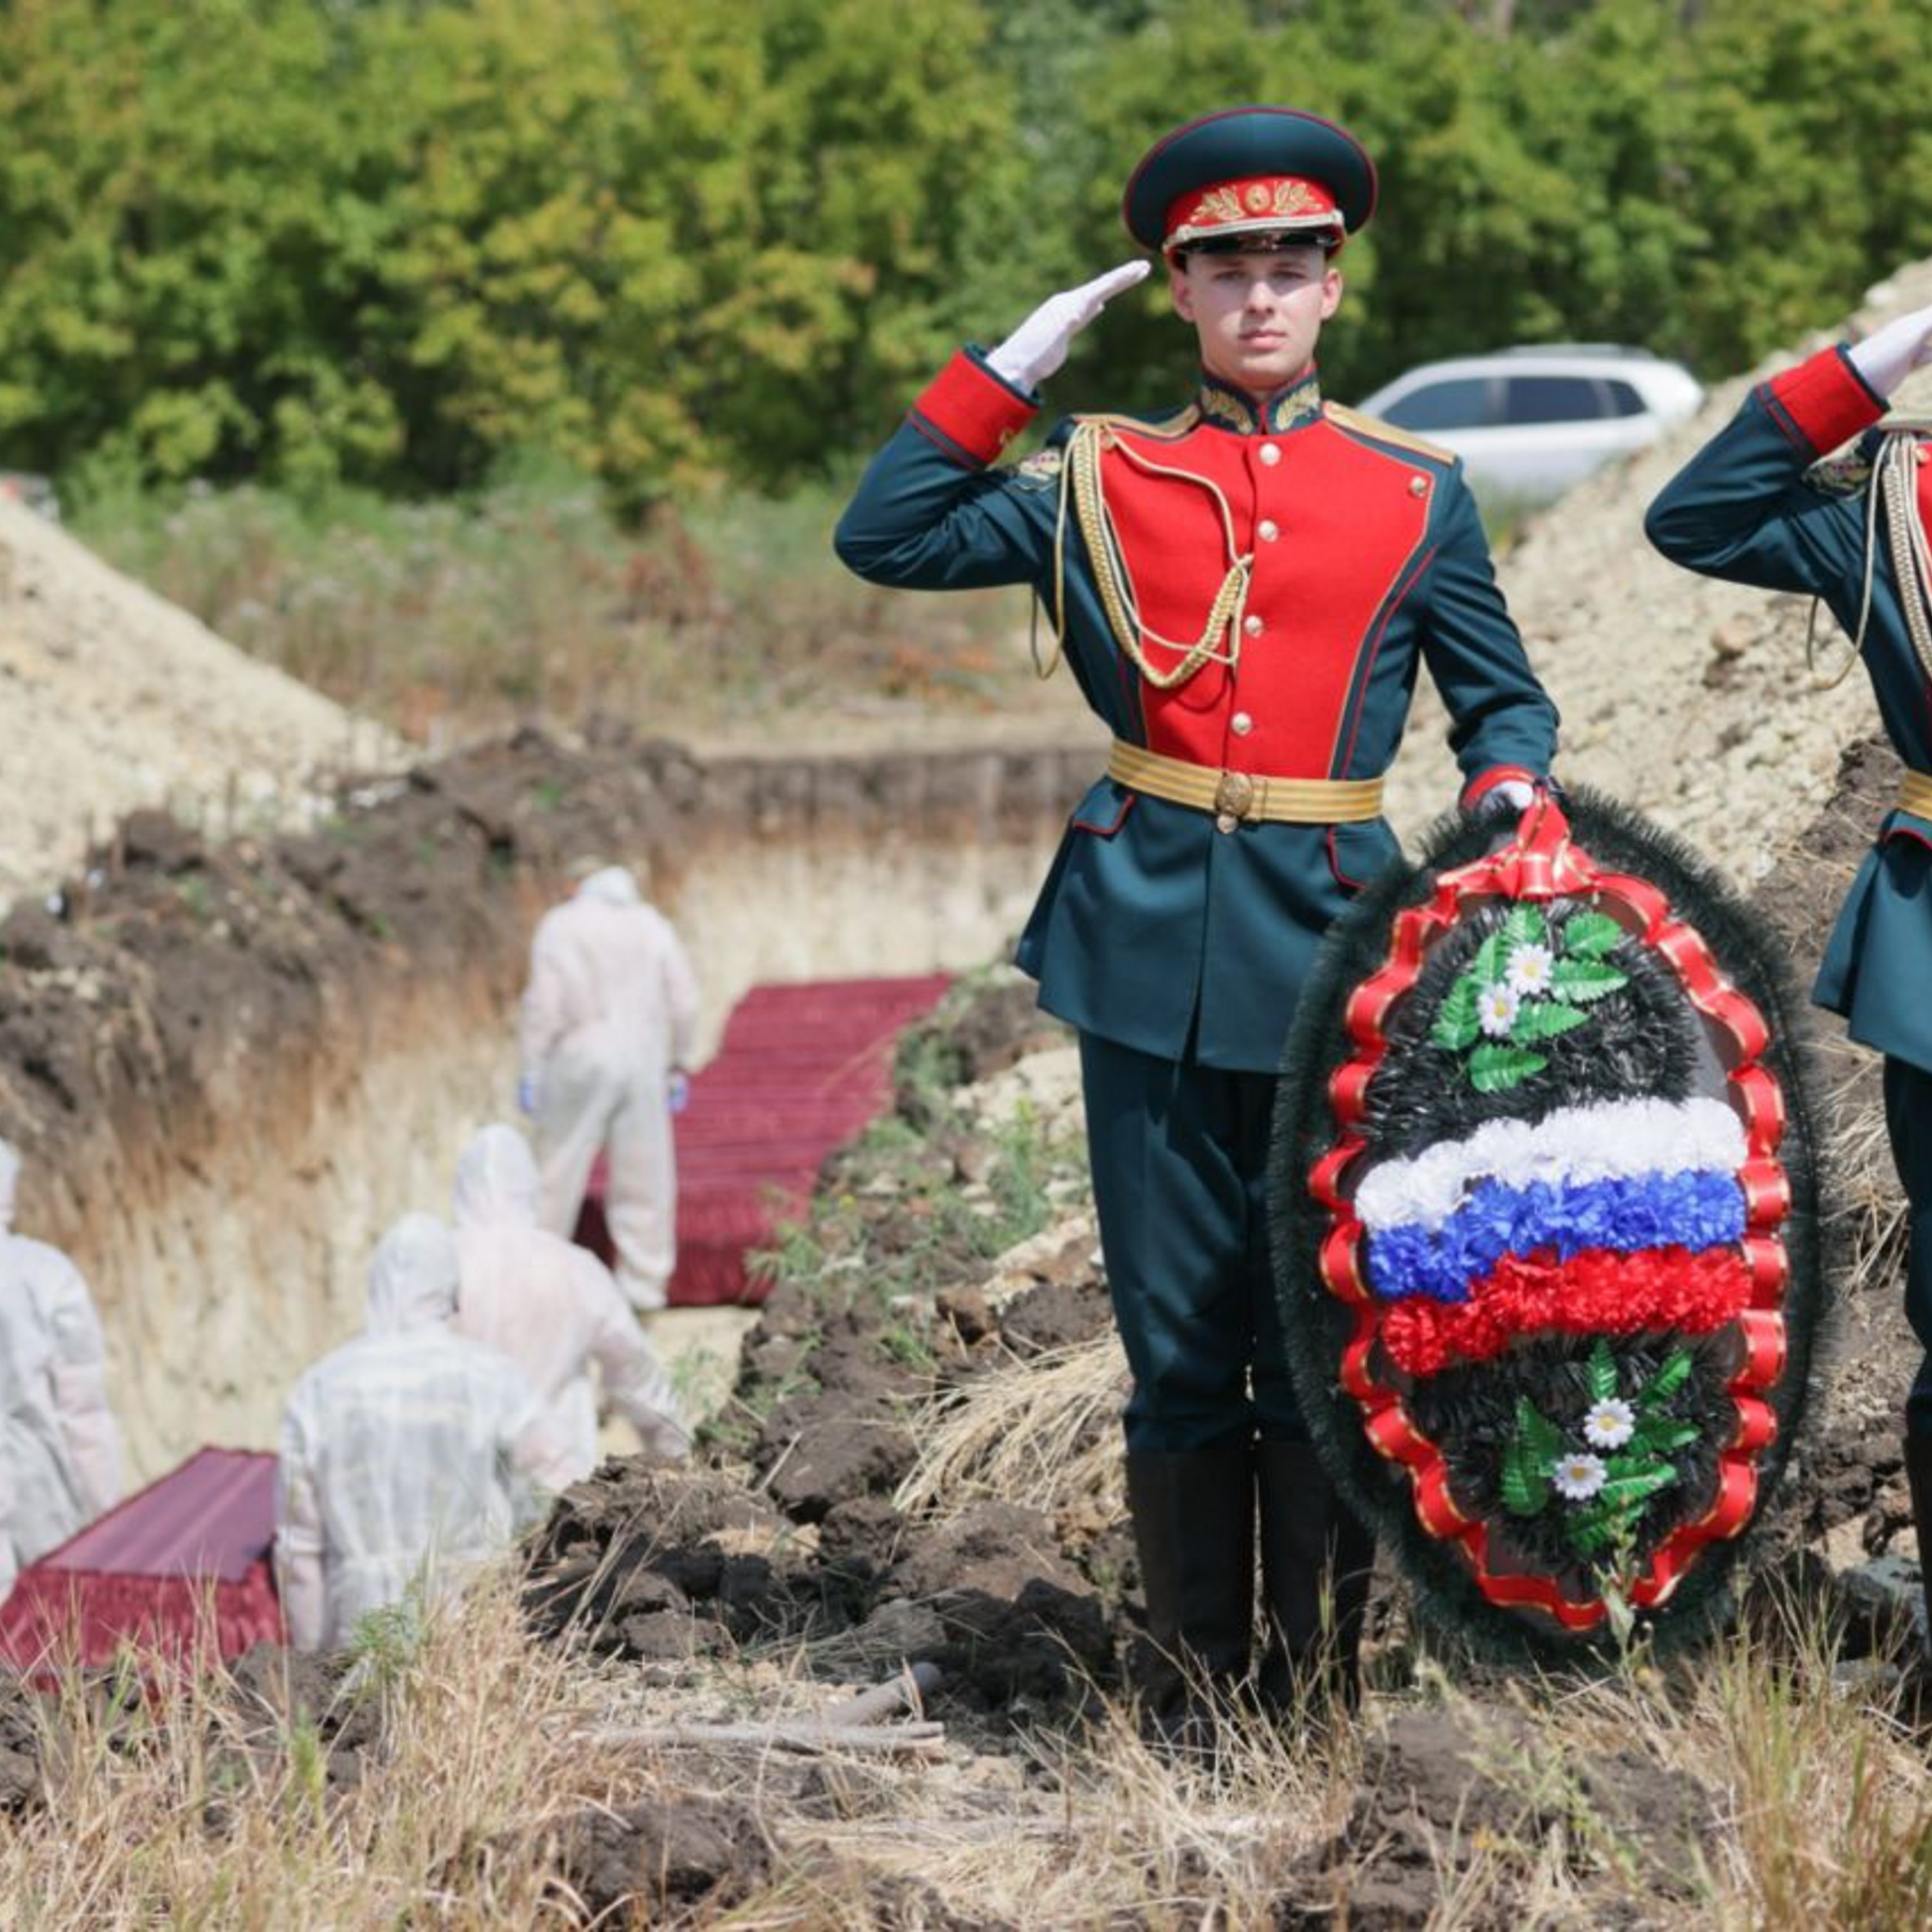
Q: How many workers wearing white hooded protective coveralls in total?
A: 4